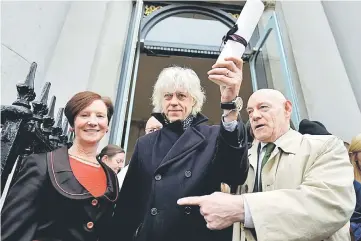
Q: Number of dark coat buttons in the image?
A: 4